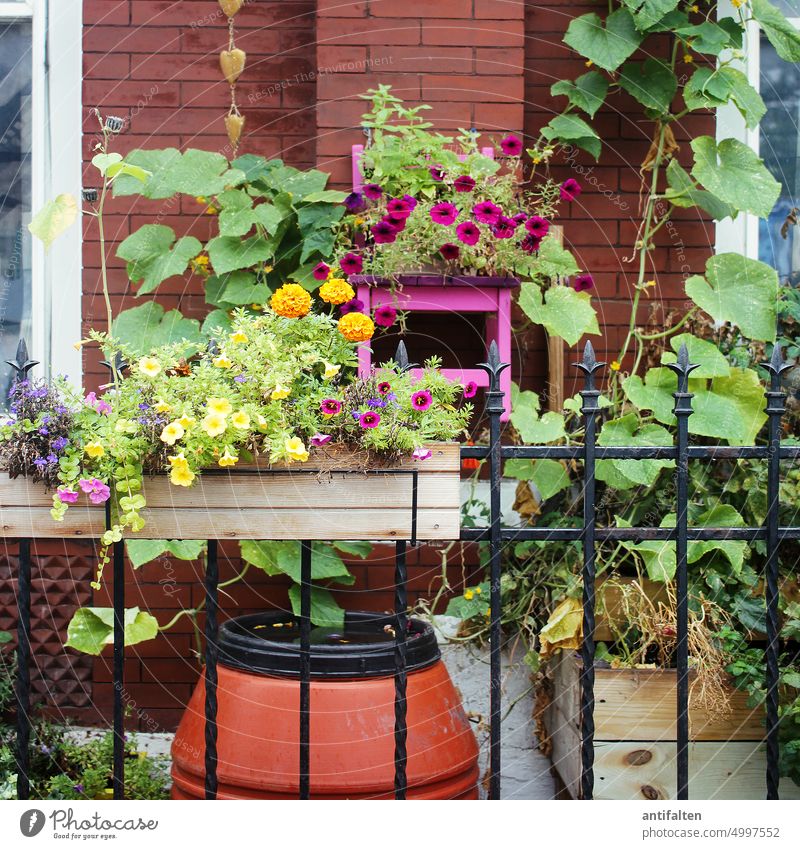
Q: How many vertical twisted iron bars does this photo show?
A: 5